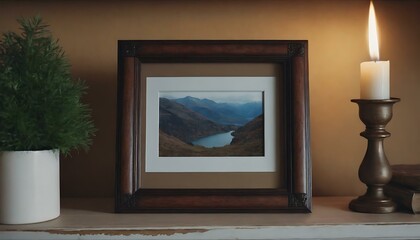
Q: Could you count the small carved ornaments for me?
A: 4